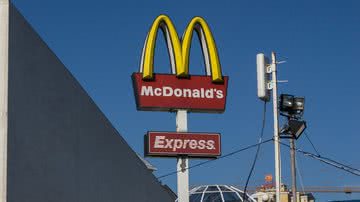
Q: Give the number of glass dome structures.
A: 1